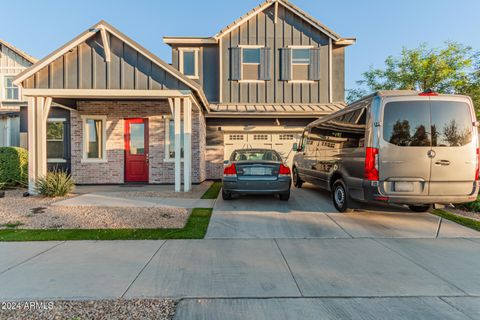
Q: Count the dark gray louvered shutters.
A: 4